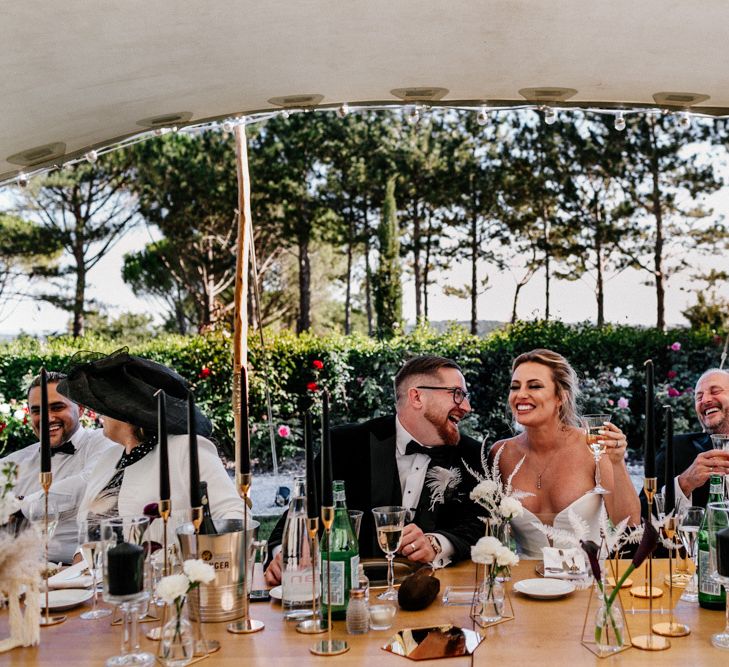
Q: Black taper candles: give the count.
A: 8